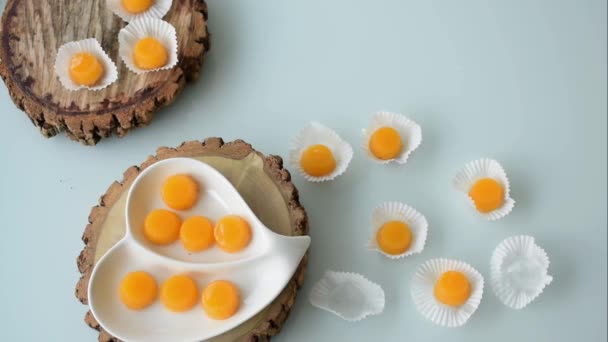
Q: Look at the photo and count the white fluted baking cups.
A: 10